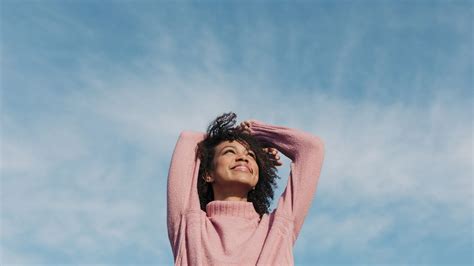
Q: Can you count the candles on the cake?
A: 0